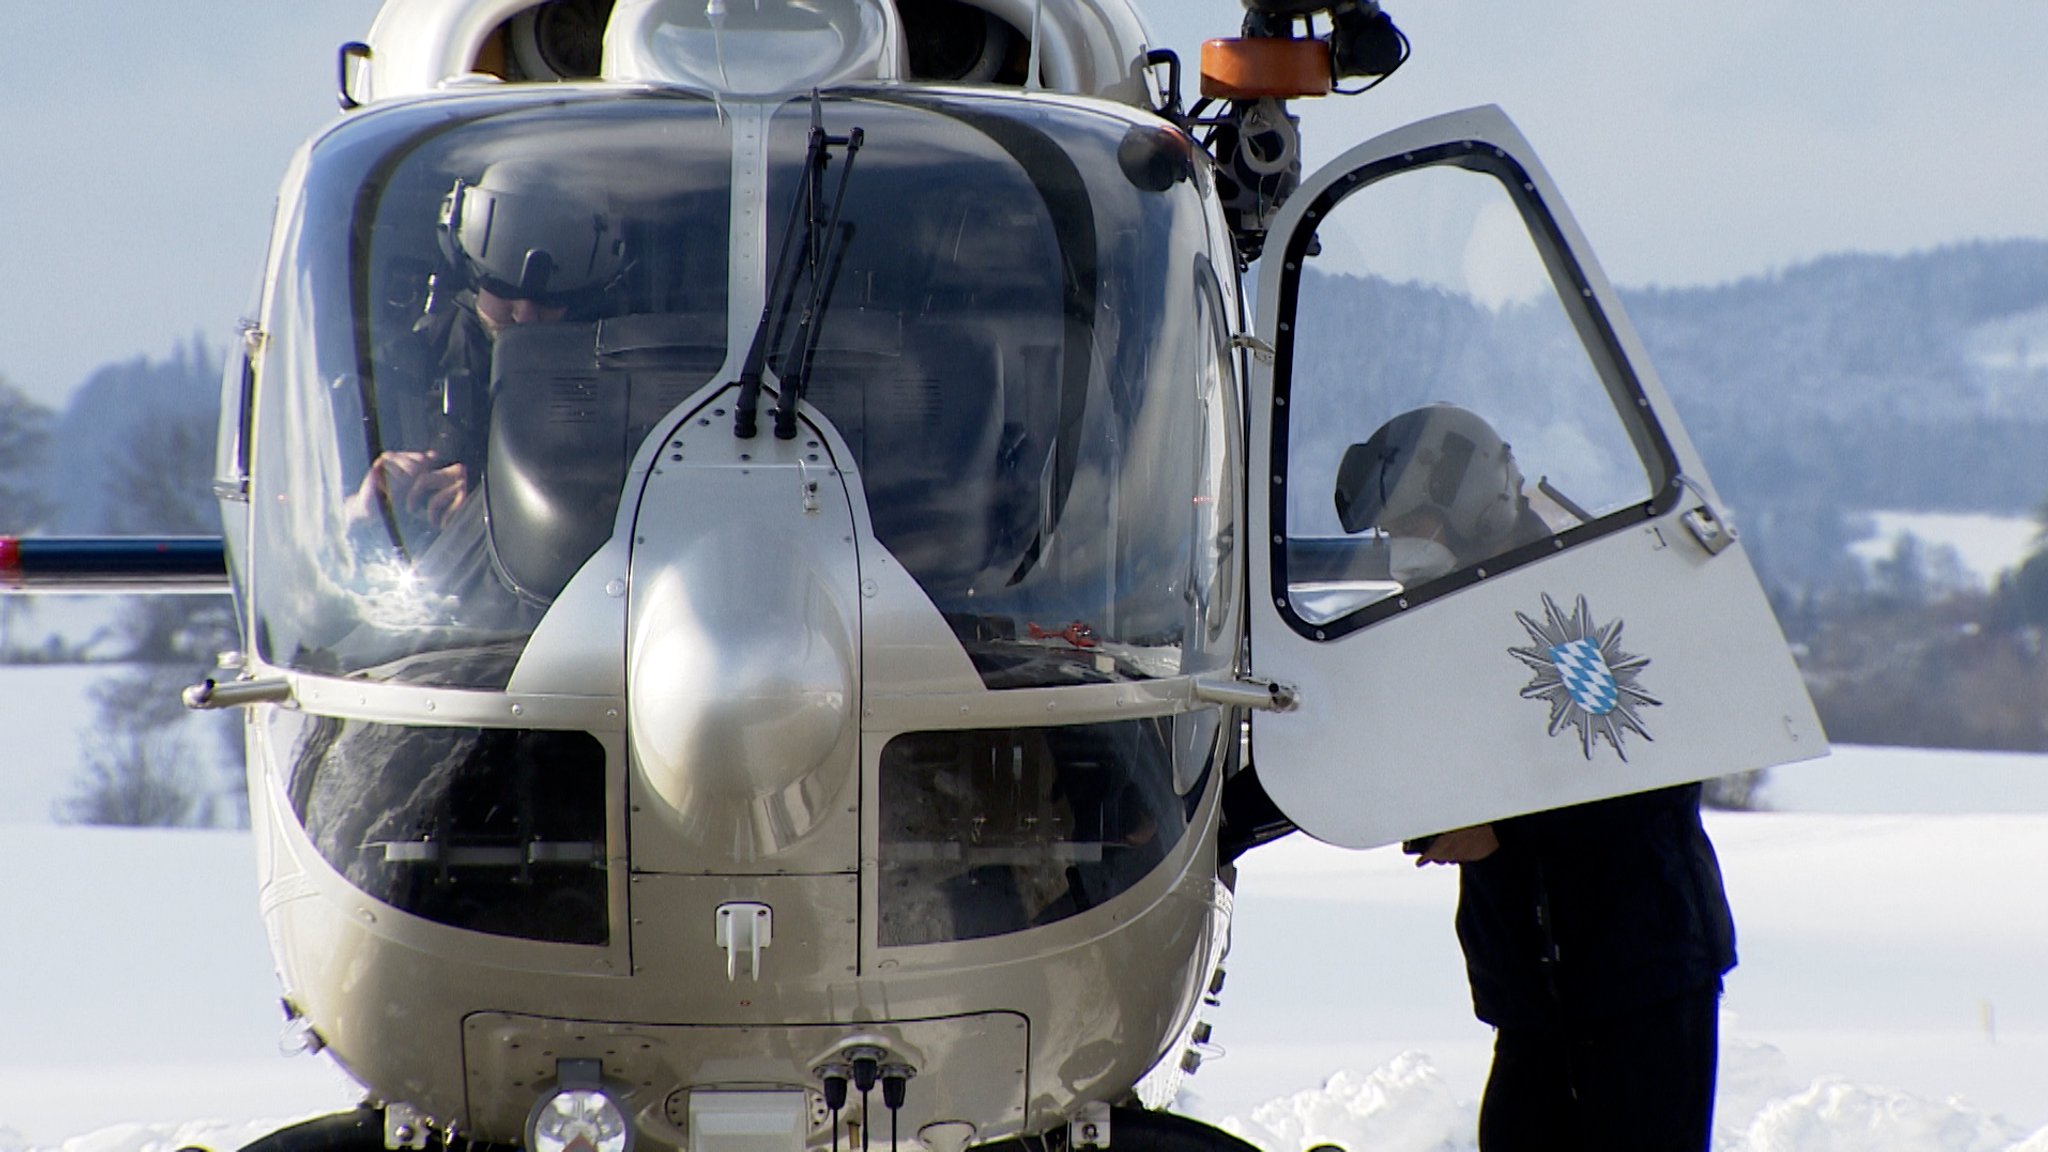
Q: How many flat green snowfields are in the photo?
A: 0